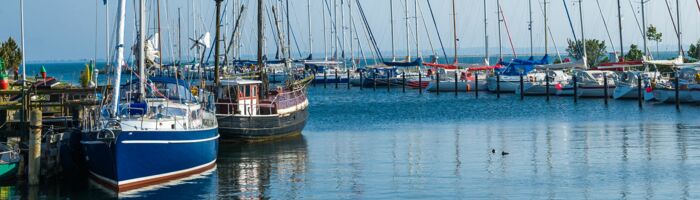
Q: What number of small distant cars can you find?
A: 0